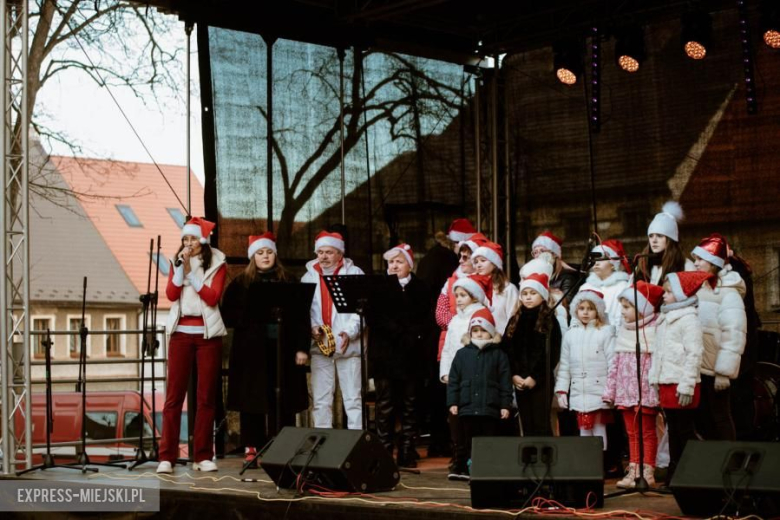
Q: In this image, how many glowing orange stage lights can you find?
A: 4